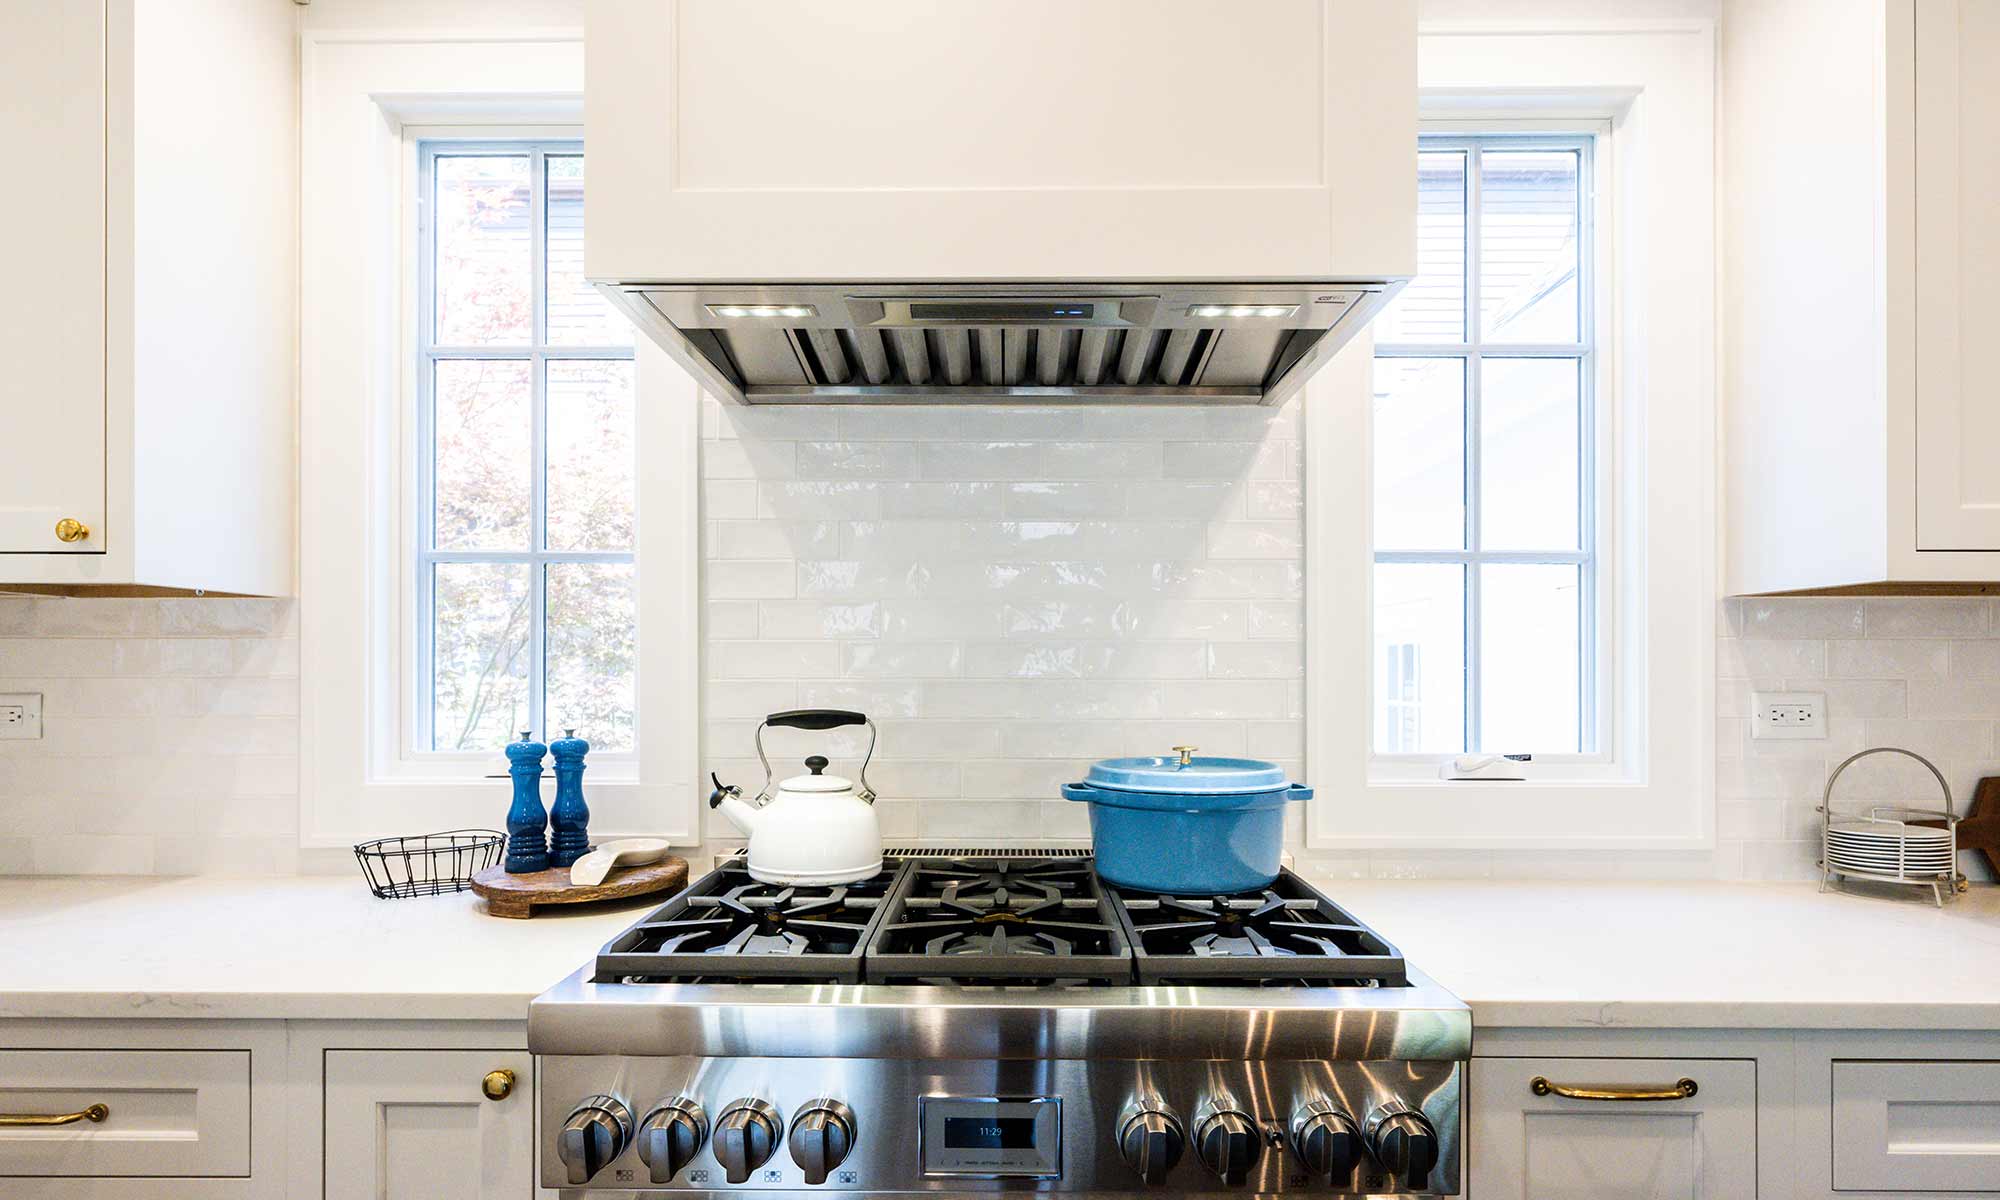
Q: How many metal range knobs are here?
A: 8